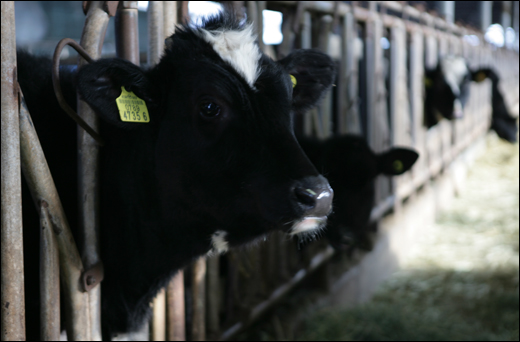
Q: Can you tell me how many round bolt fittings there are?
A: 1